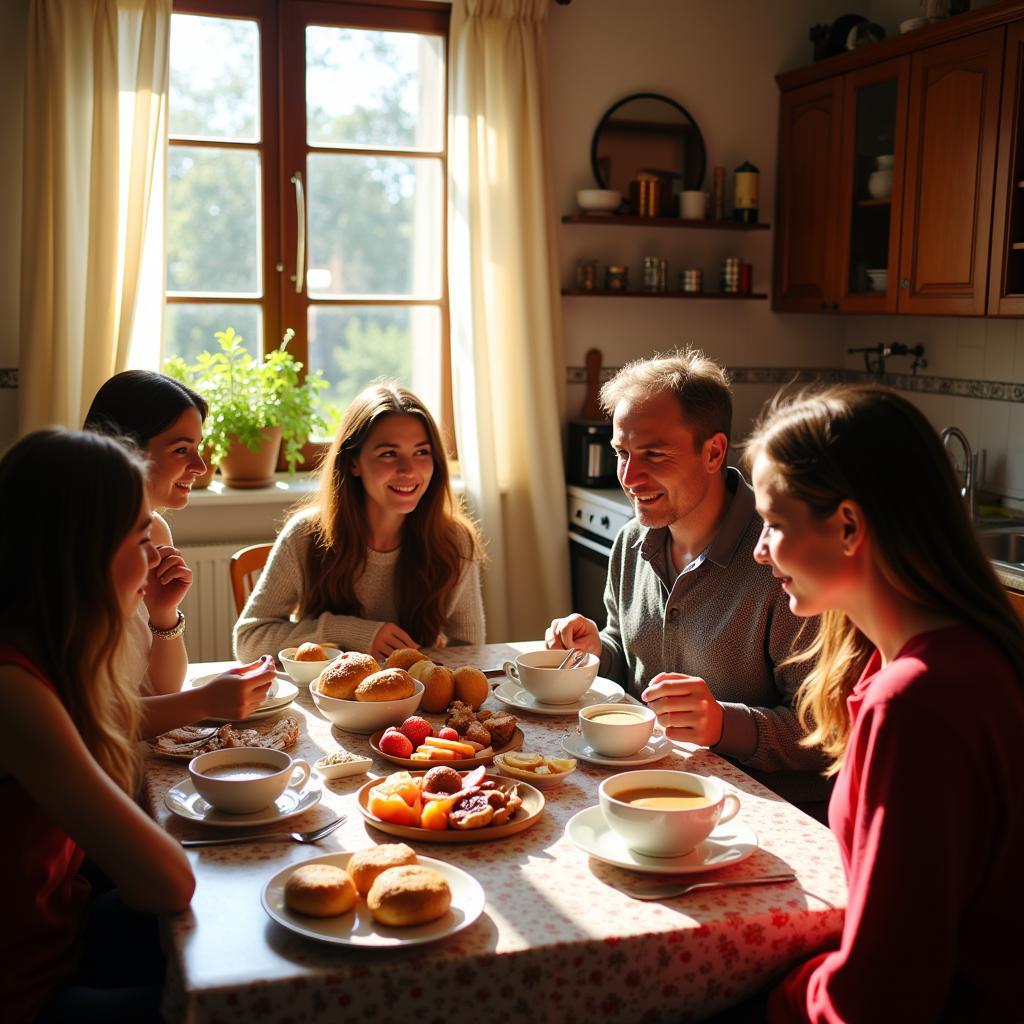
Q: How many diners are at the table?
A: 5